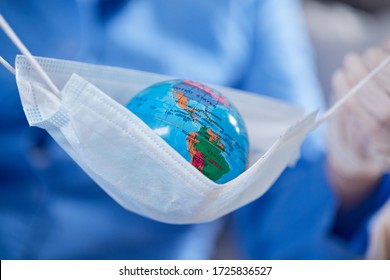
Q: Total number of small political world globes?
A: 1